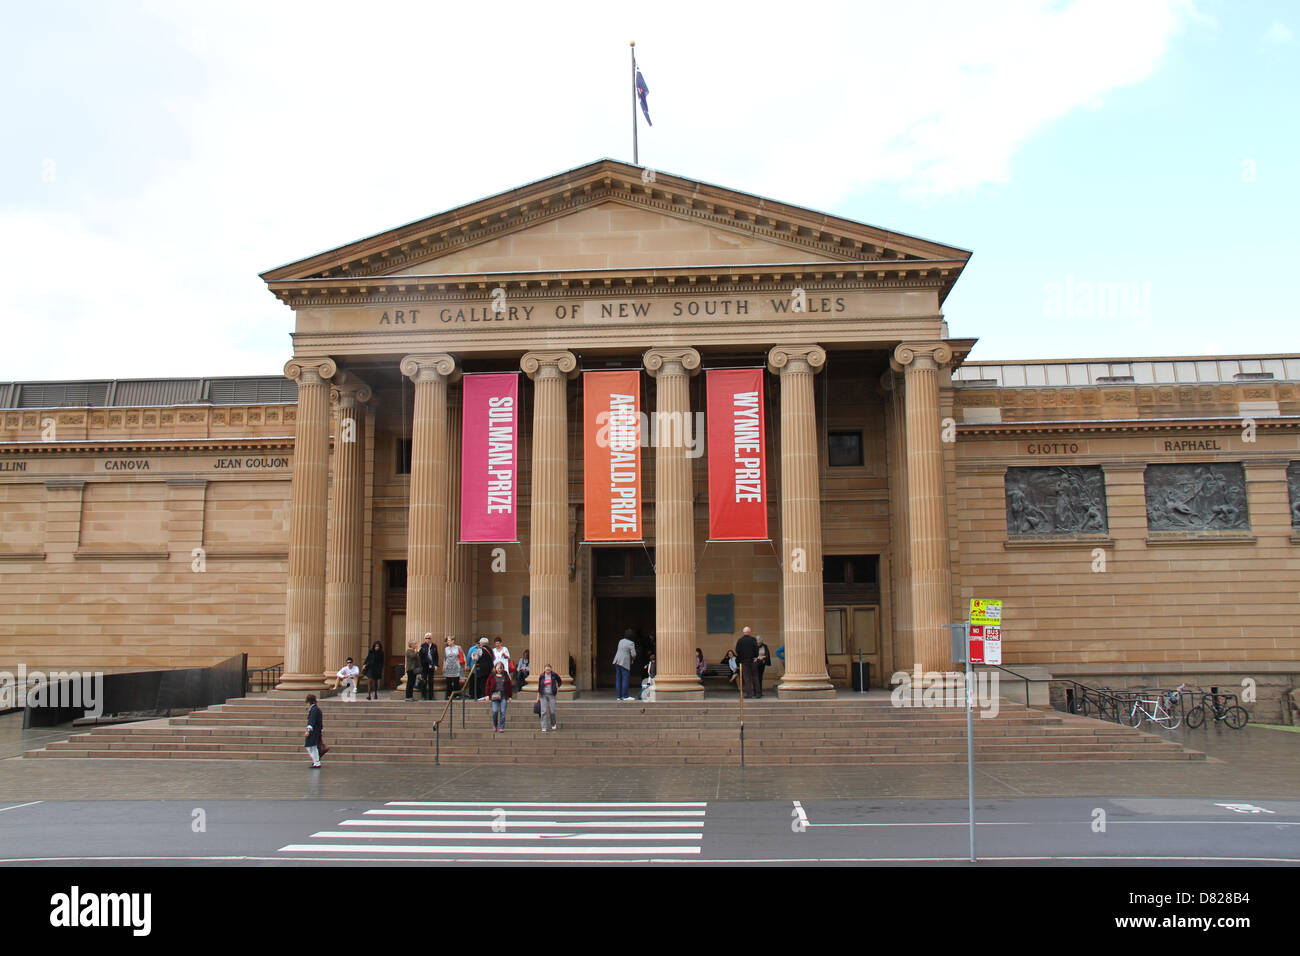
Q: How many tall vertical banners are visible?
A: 3